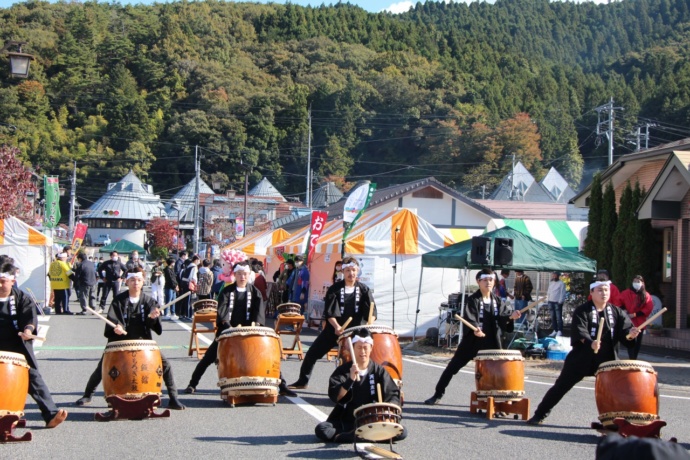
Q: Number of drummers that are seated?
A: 1